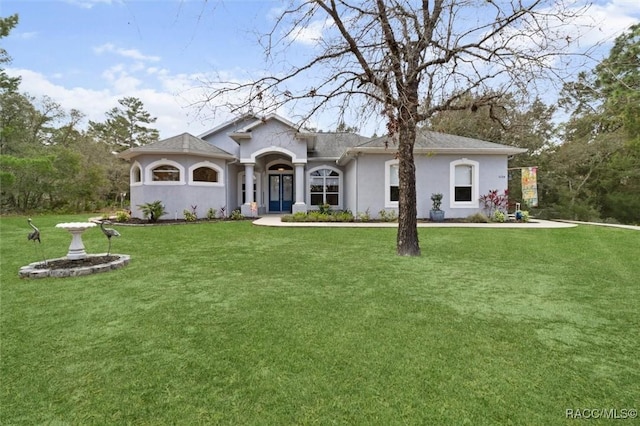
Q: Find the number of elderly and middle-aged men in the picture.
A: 0